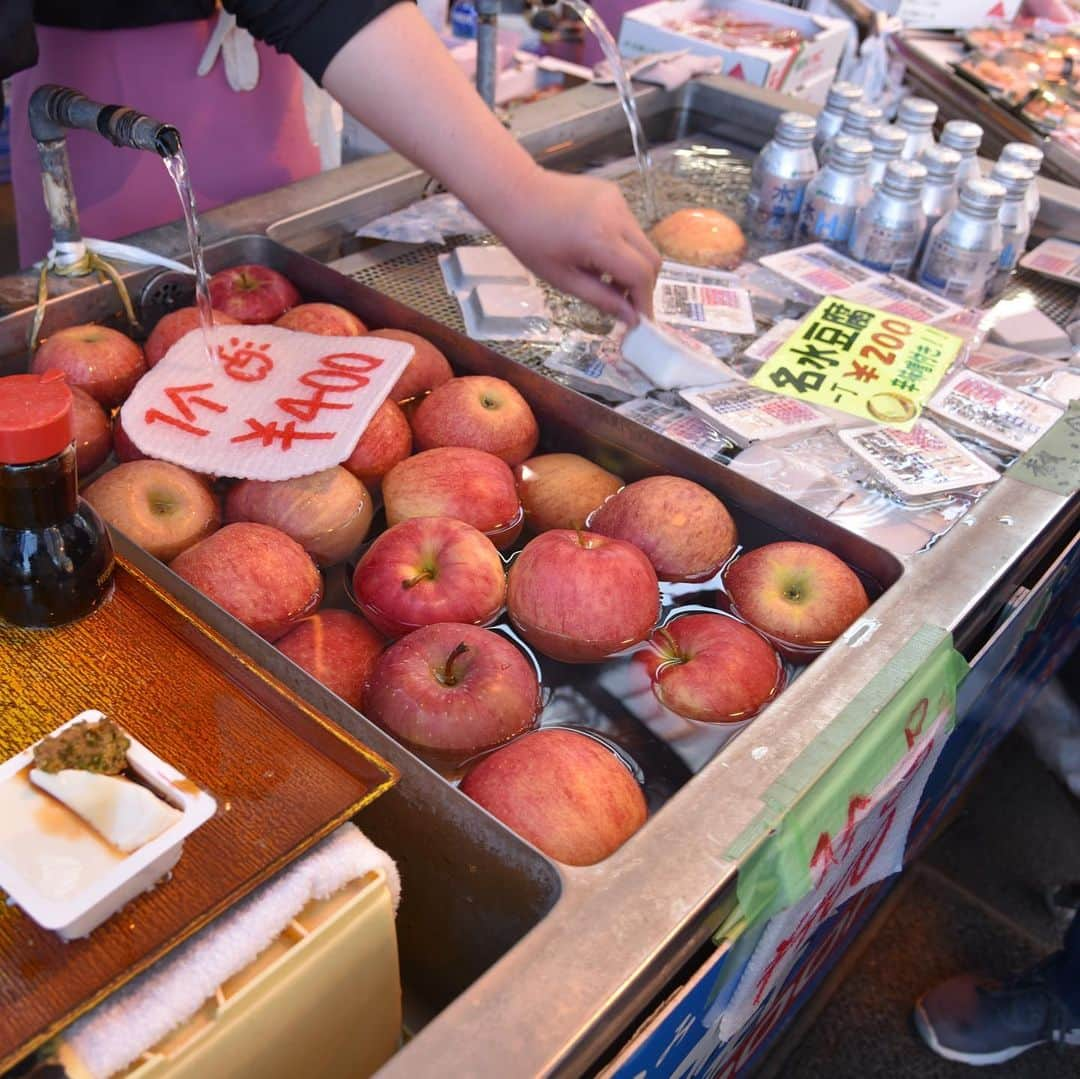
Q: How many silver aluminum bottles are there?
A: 12